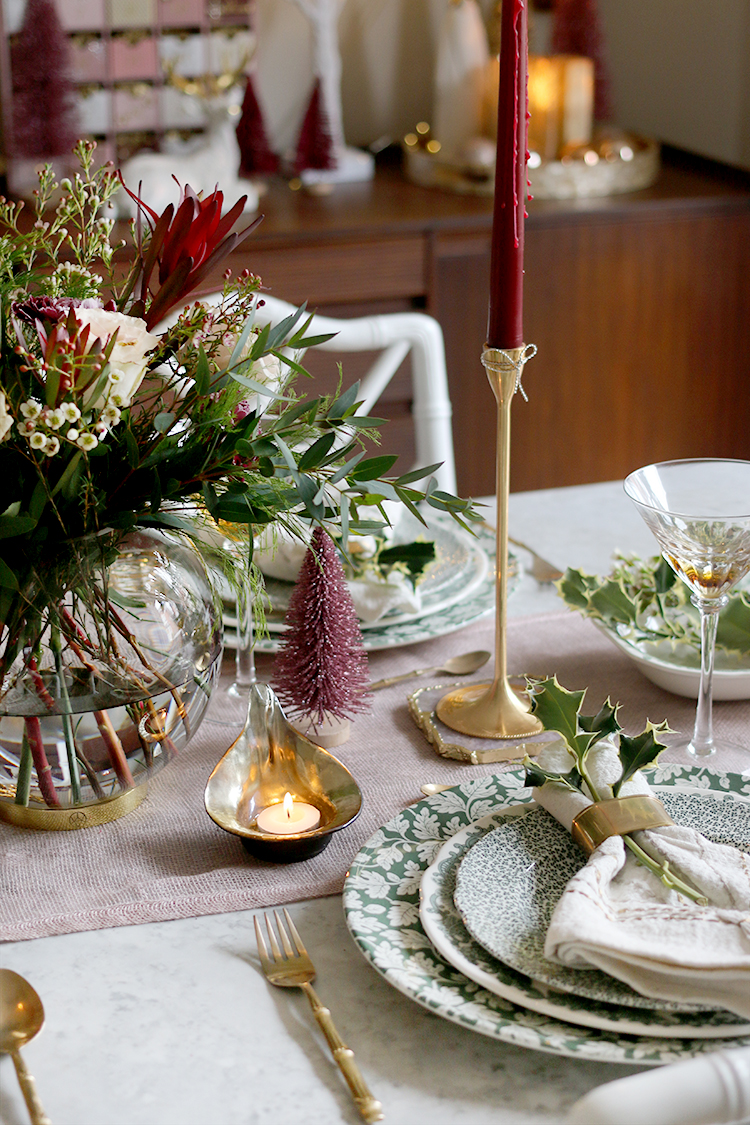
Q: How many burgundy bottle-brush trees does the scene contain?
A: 5